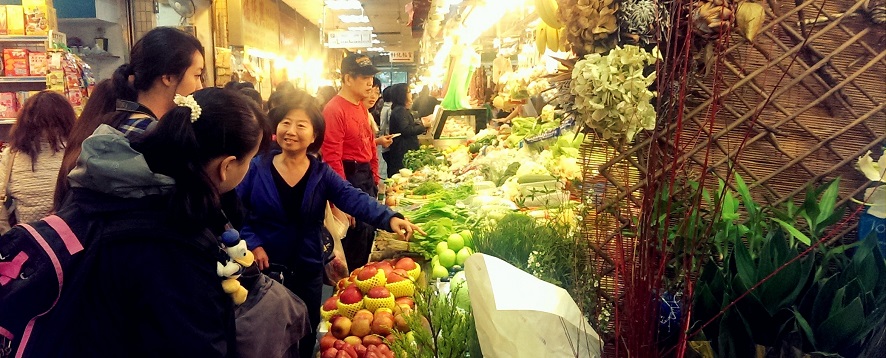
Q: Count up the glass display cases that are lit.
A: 1